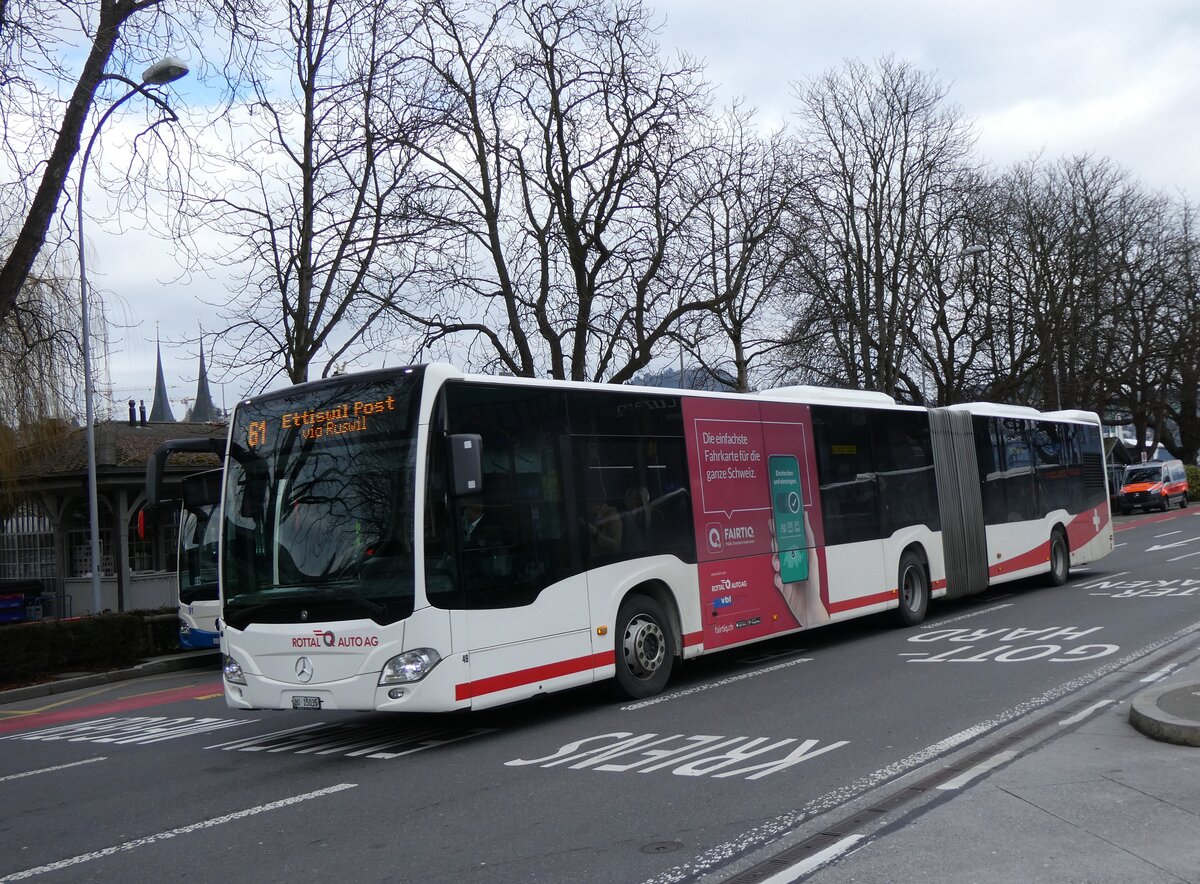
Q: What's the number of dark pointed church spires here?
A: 2